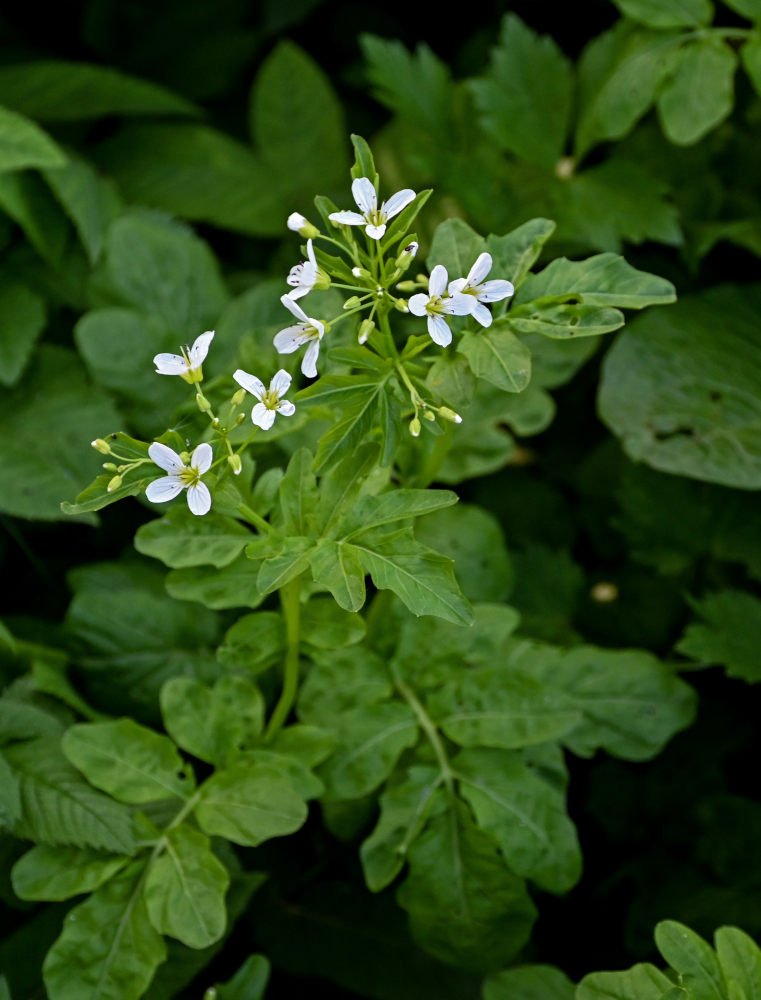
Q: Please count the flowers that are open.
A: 8